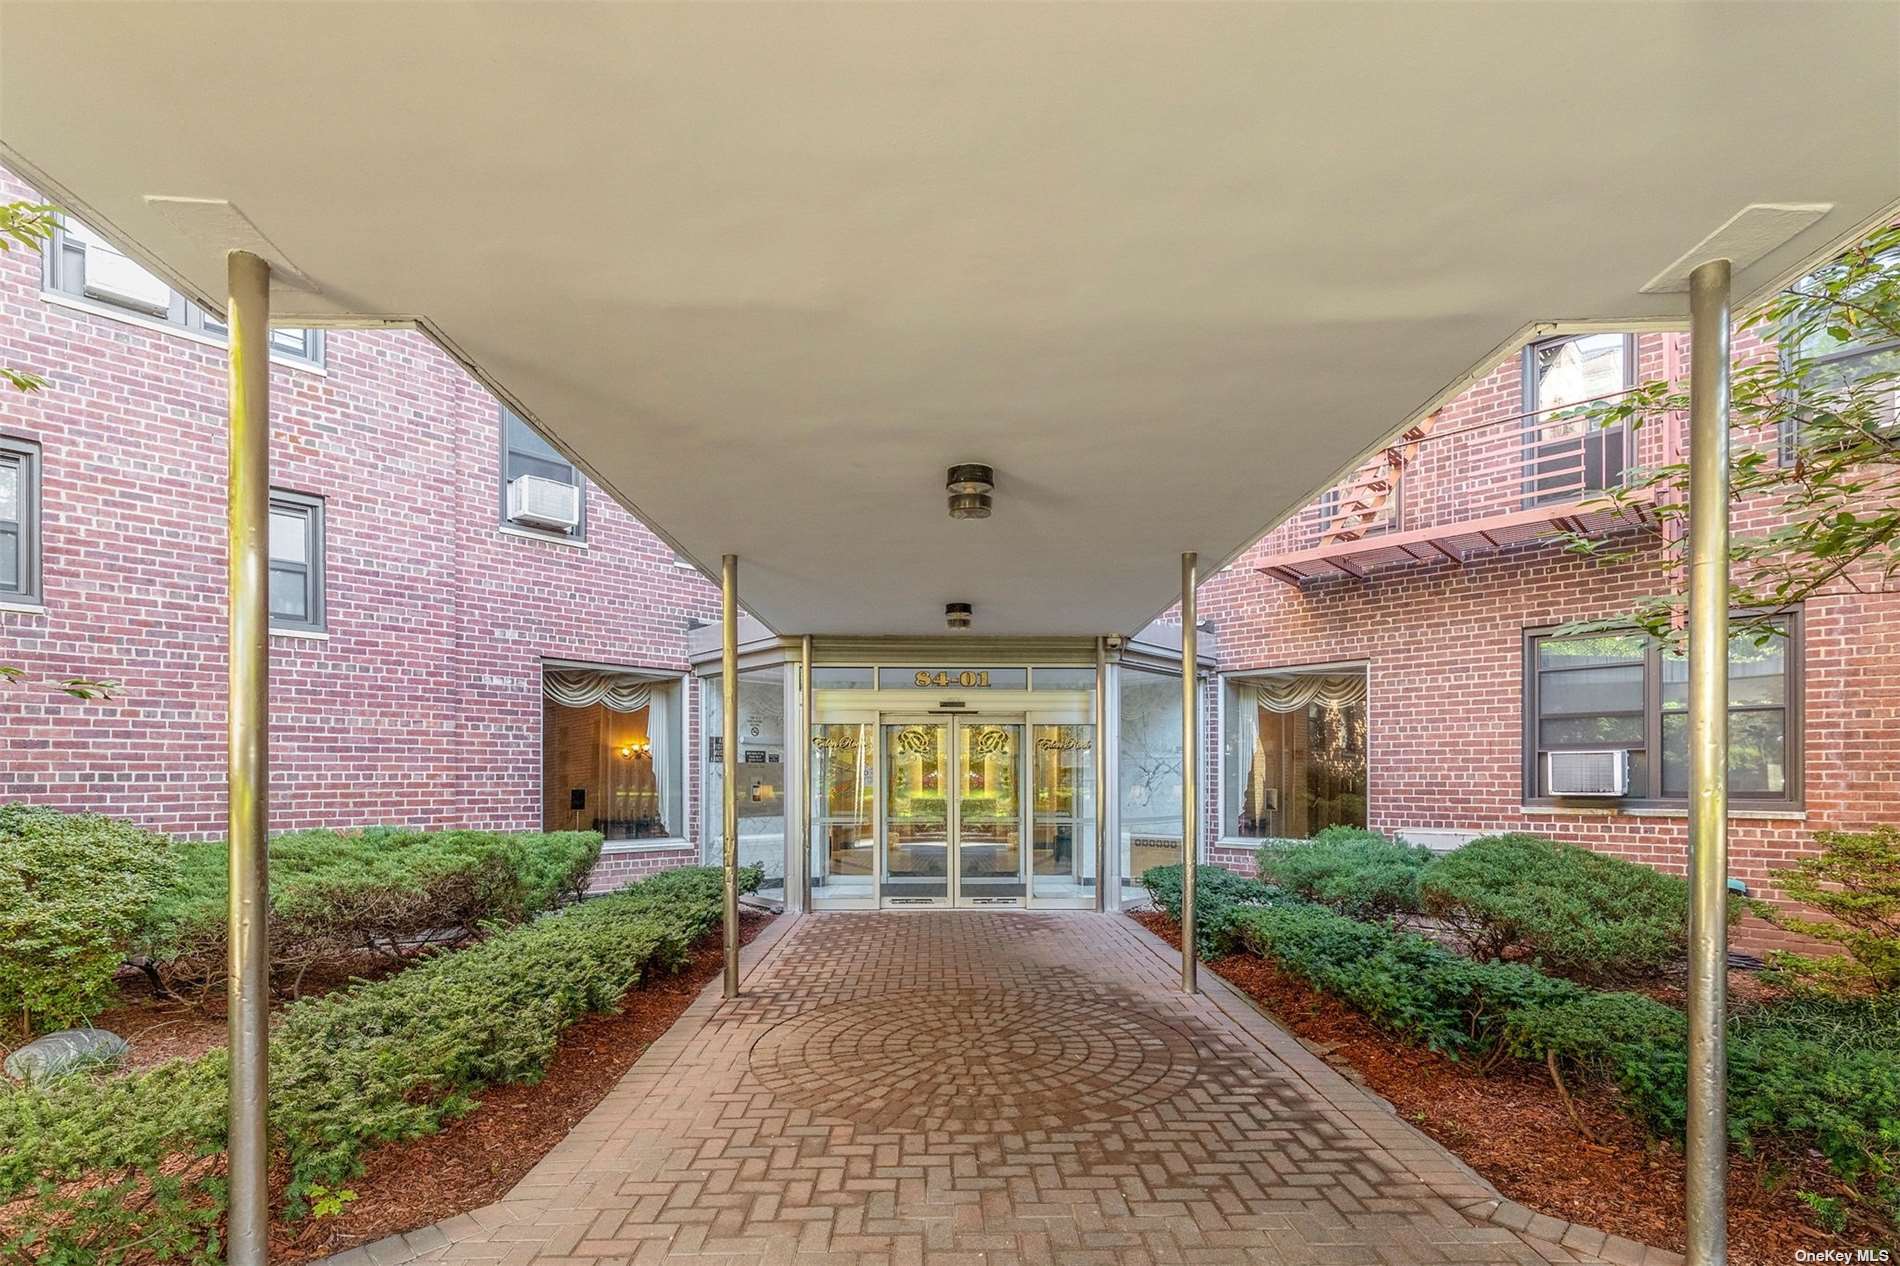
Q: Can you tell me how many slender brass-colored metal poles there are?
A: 6